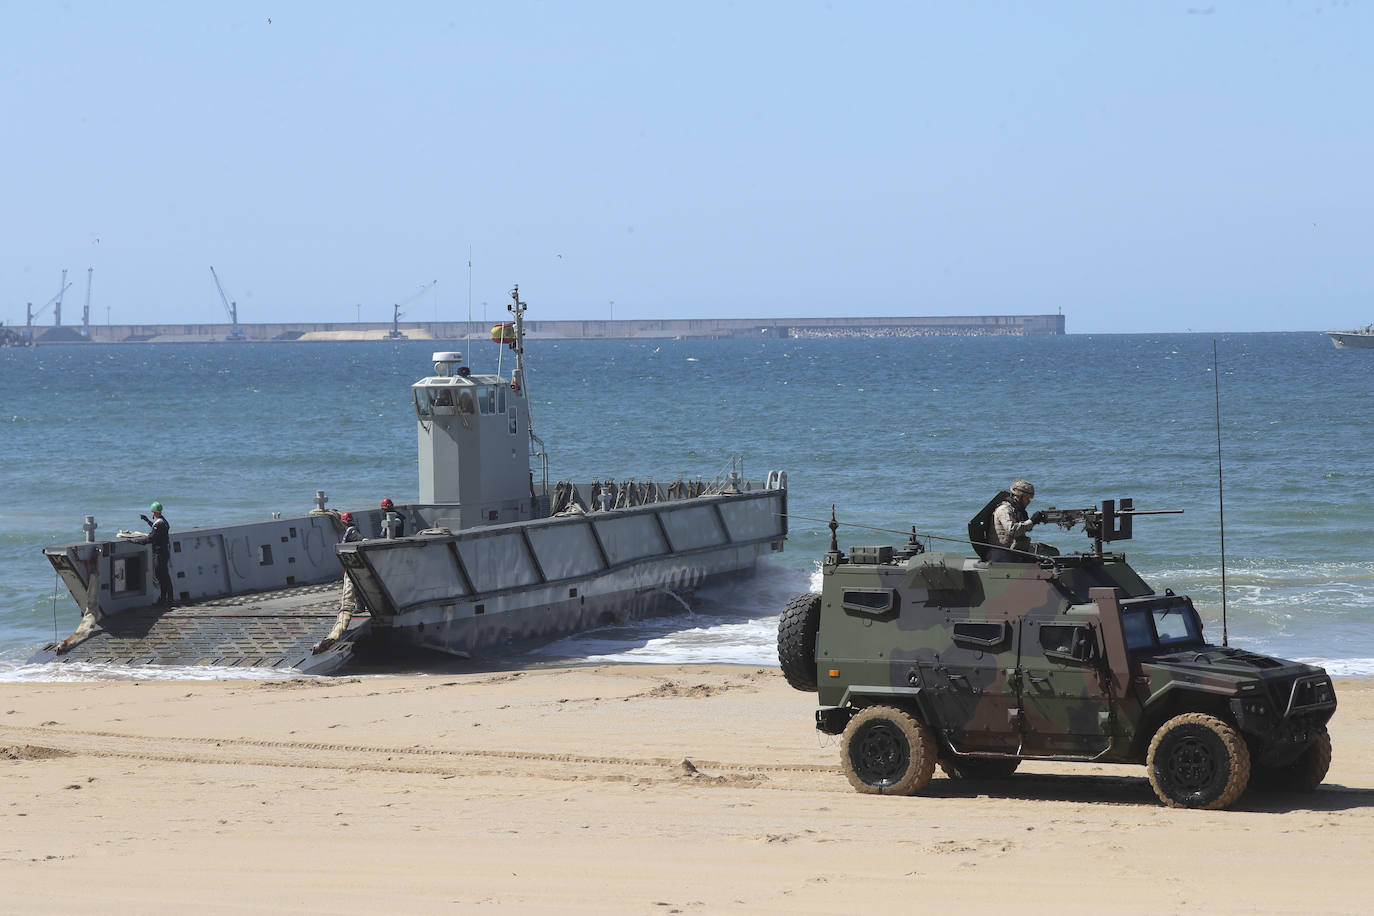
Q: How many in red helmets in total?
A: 2